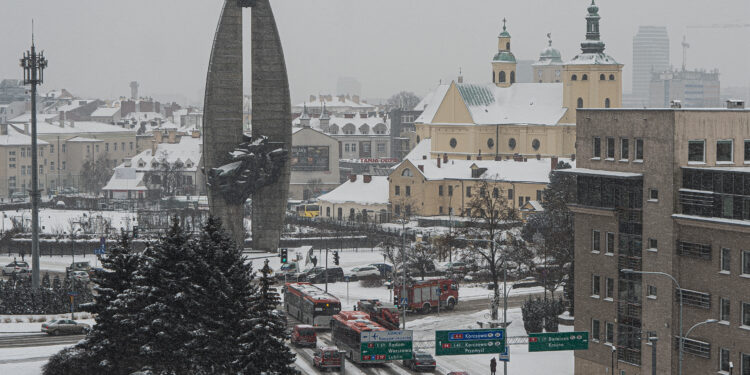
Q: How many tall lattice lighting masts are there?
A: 1